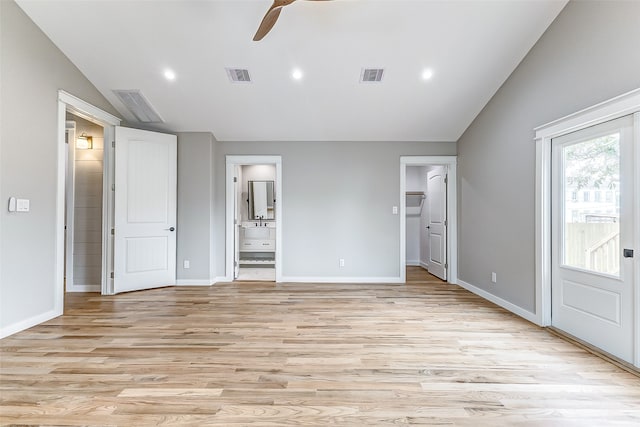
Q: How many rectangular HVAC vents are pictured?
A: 3